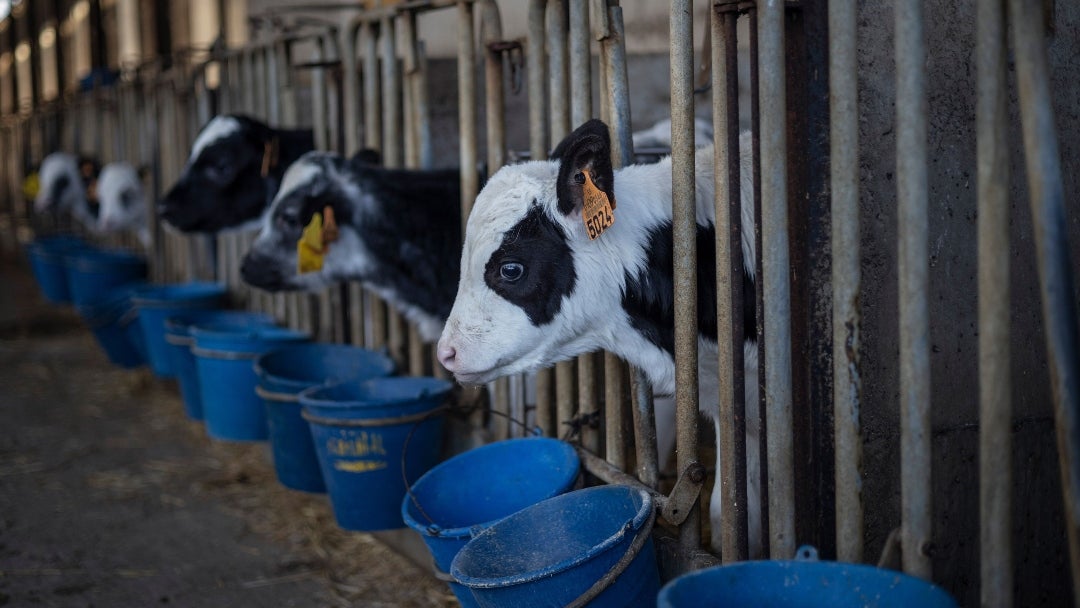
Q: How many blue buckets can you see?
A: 11